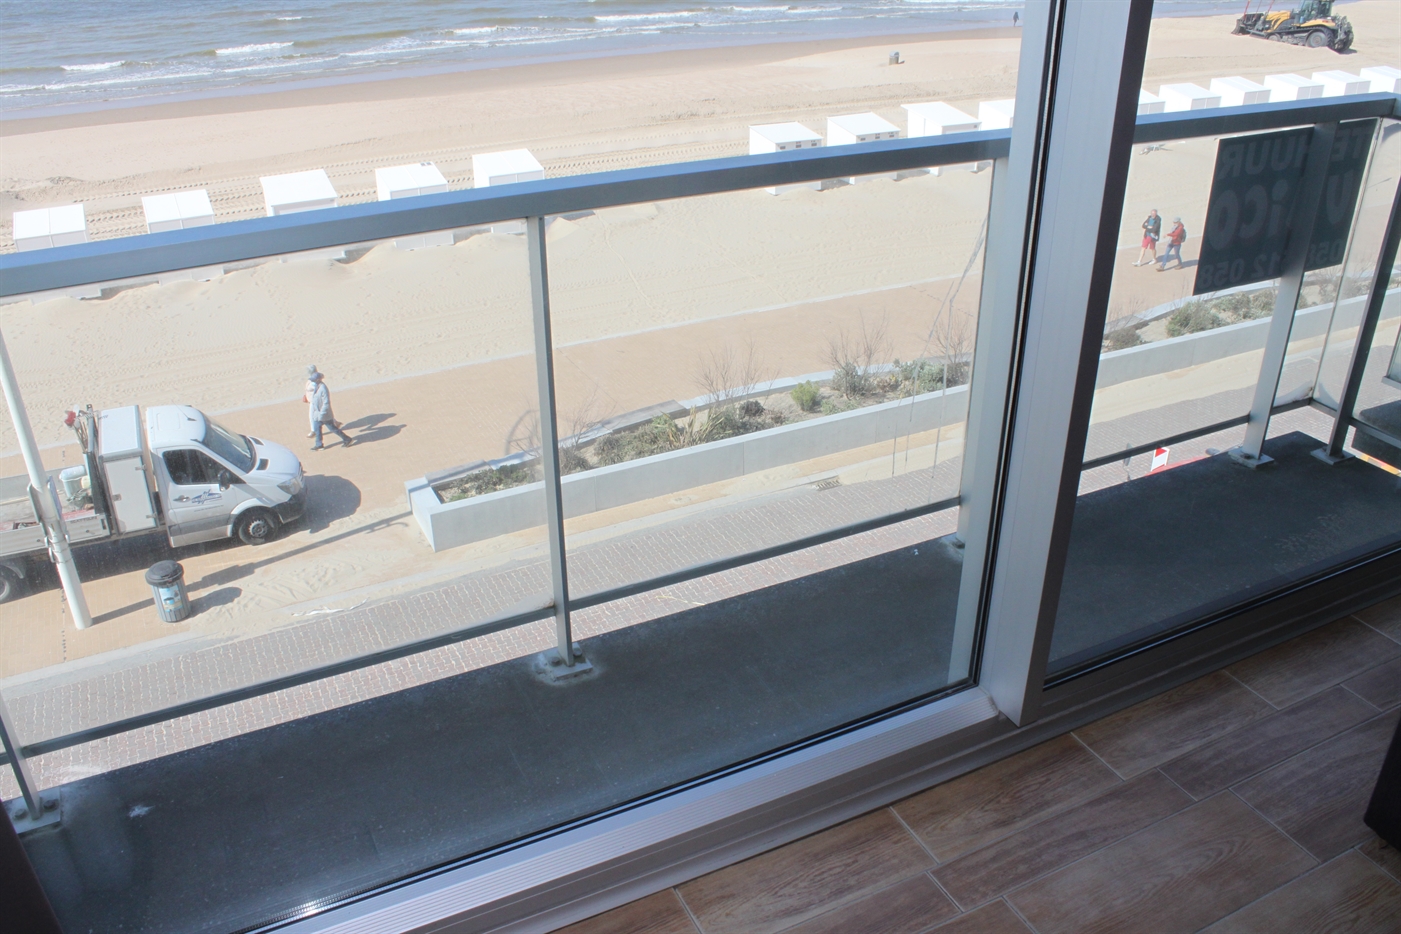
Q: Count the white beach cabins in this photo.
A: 15